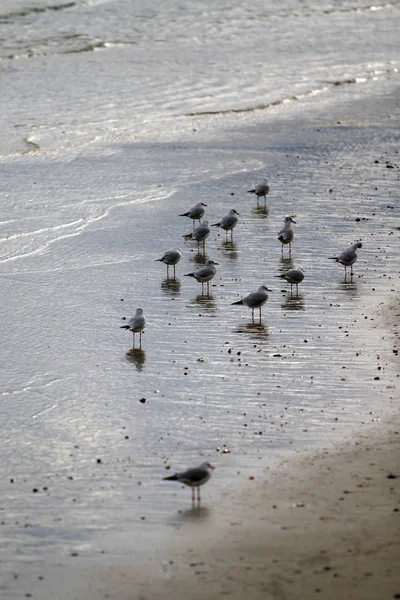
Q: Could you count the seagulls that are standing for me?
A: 12